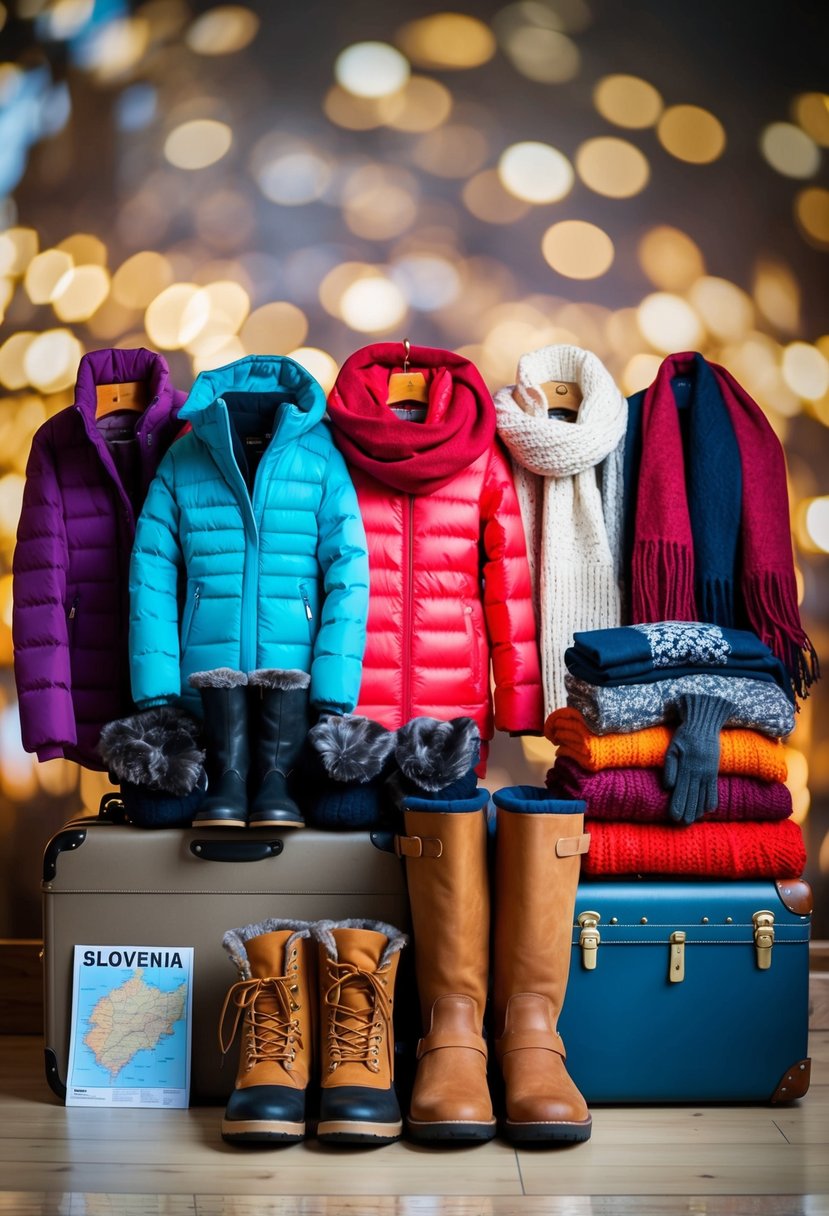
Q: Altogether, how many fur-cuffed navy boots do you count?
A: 2